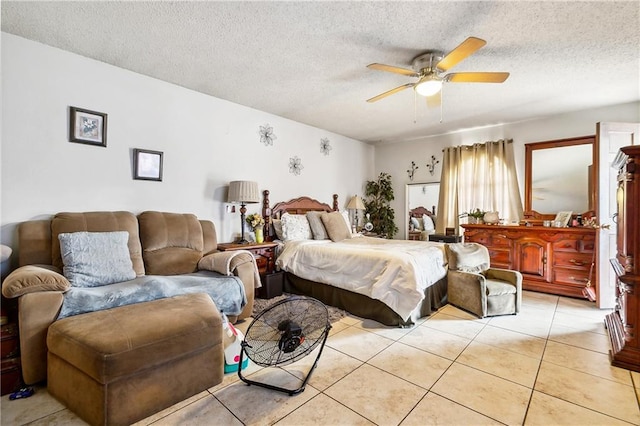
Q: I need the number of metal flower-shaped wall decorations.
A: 3